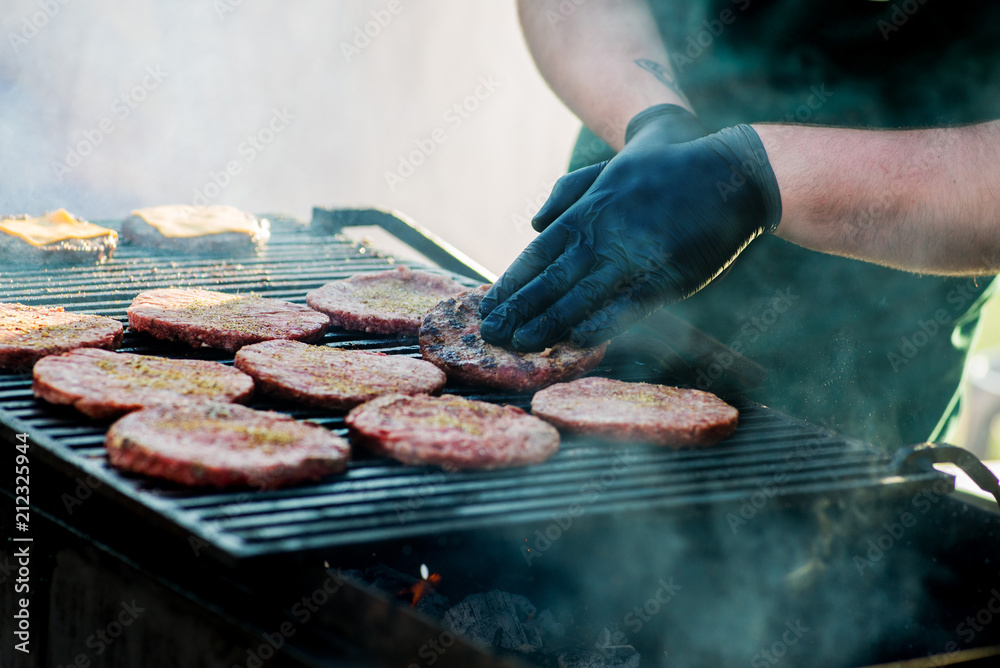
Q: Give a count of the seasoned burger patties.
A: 8